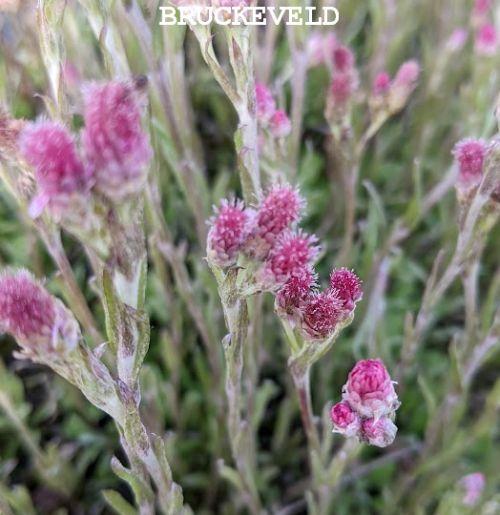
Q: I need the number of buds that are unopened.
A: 3